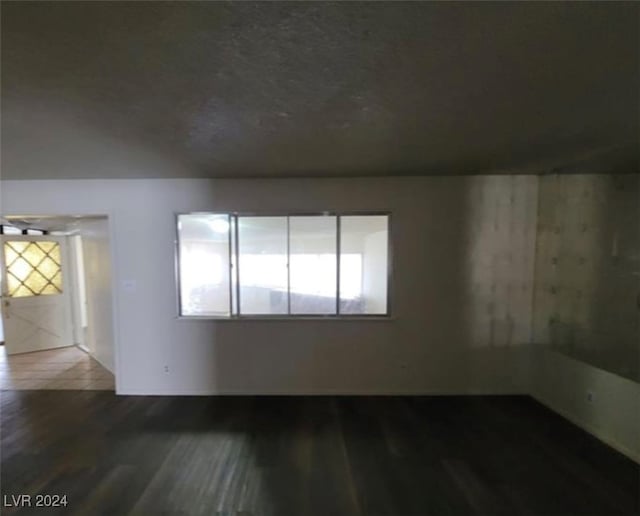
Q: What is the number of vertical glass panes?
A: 4